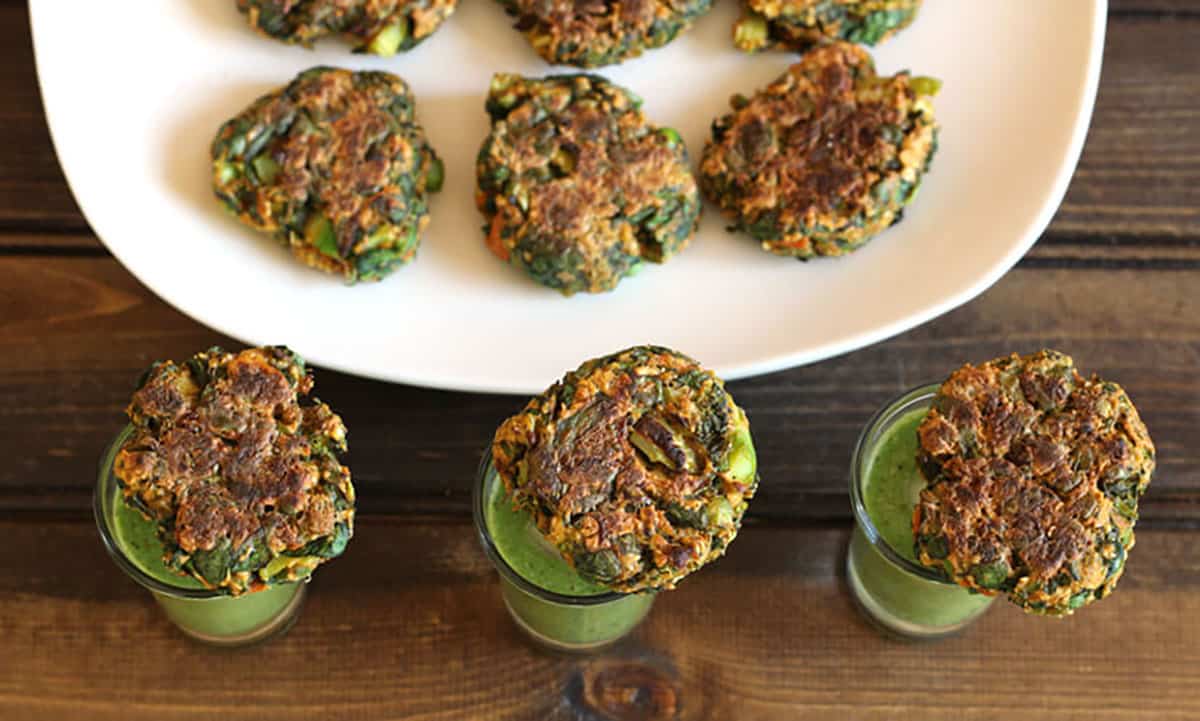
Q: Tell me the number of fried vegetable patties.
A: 9